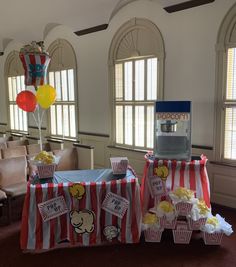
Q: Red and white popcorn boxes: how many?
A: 8